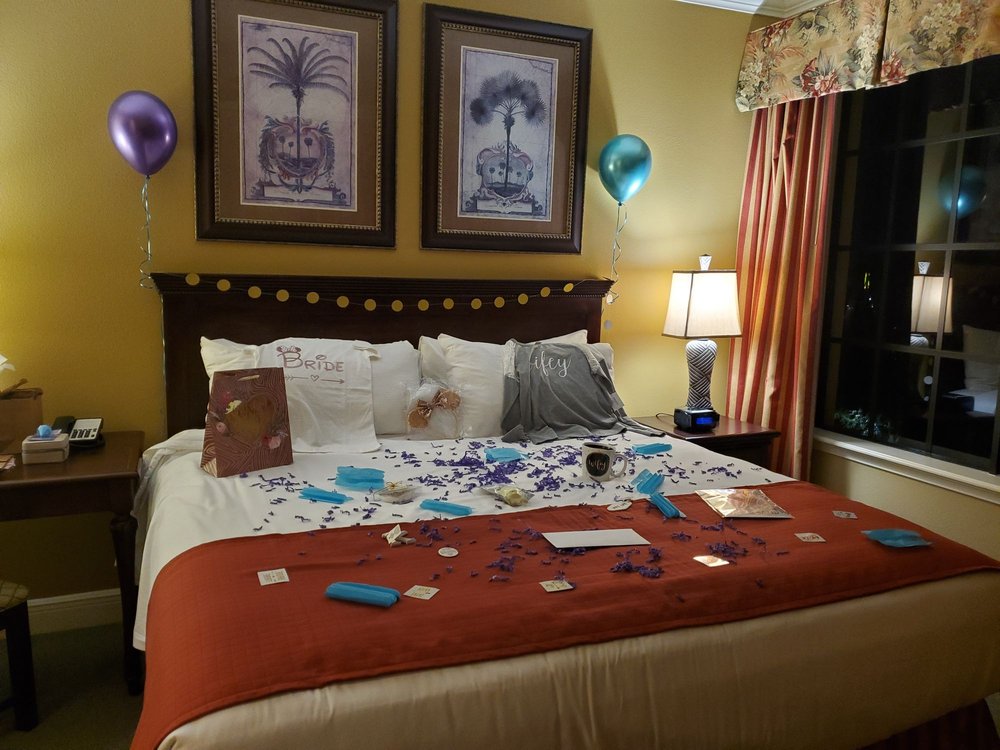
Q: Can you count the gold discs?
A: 15